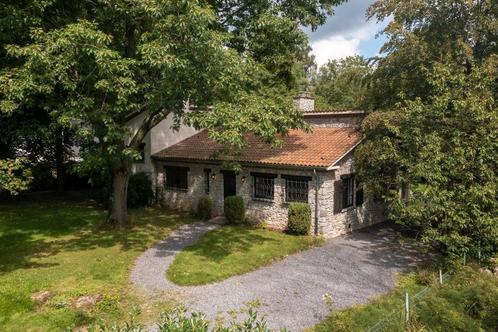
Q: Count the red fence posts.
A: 0